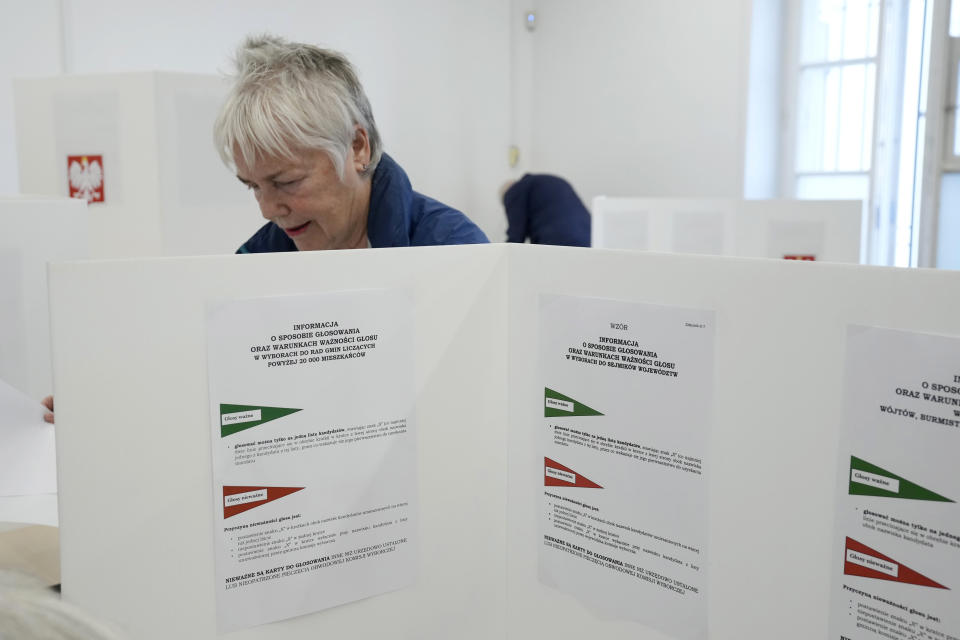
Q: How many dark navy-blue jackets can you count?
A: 2